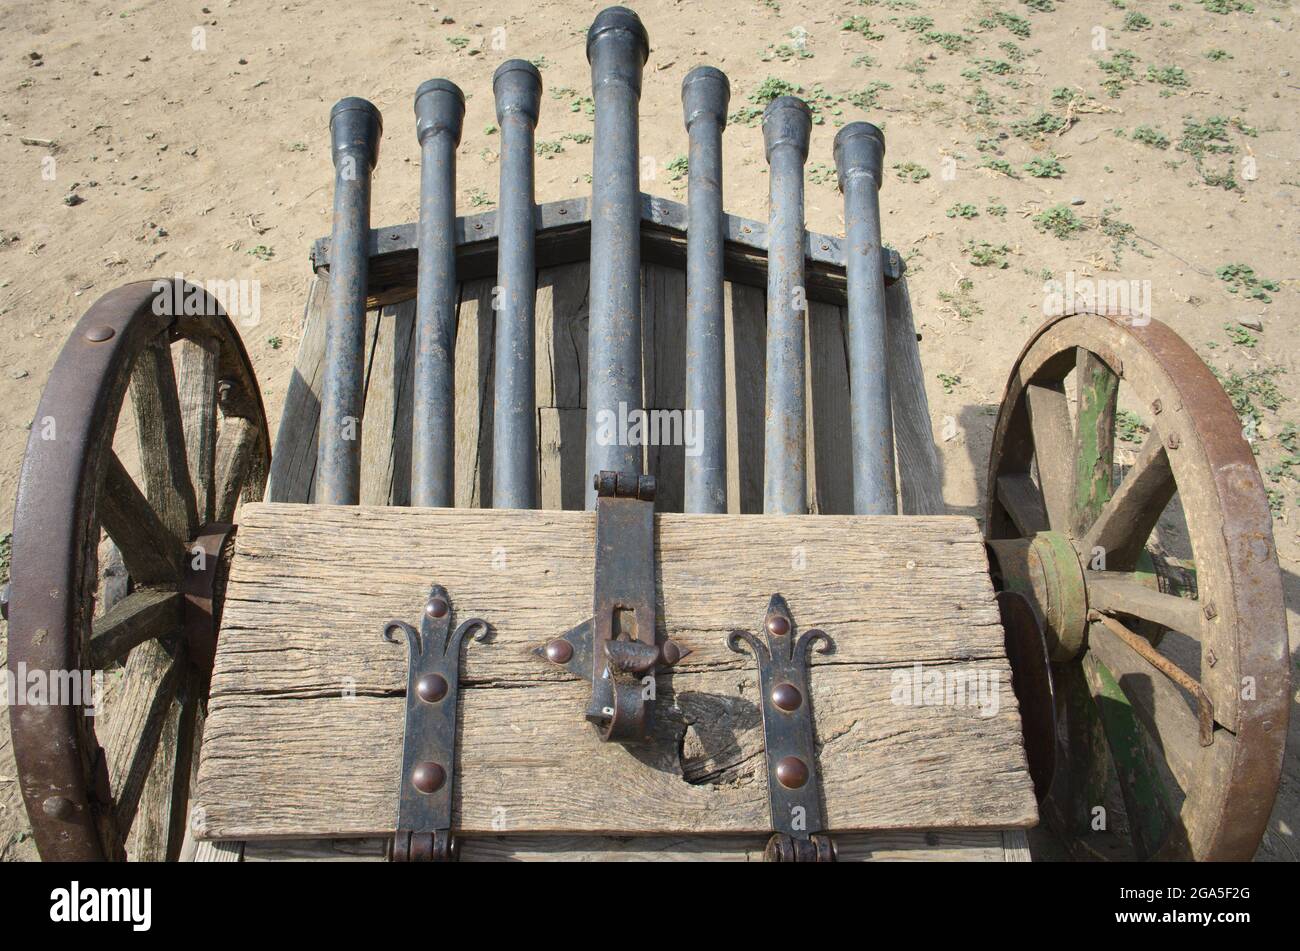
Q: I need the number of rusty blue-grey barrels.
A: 7